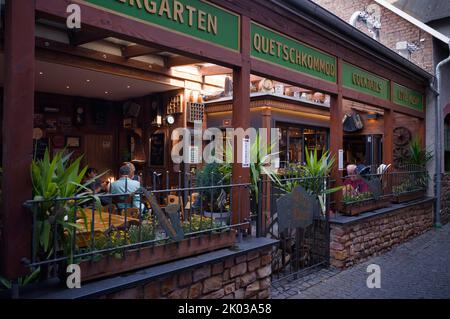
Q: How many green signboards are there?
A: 4